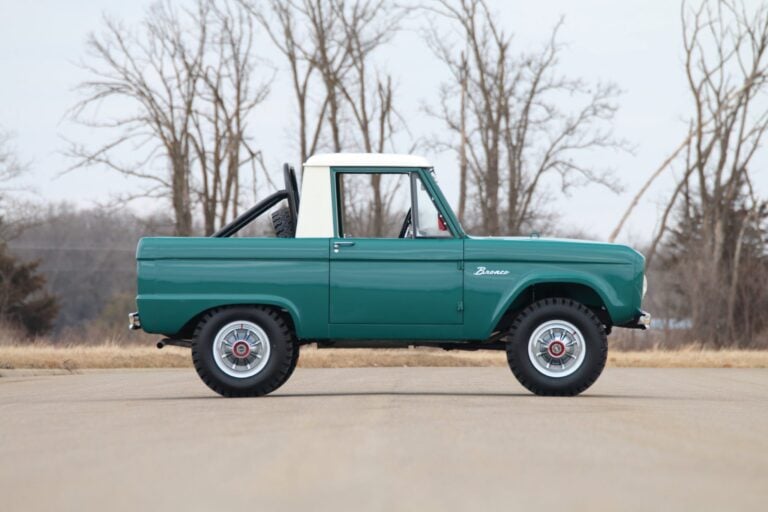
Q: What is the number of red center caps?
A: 2